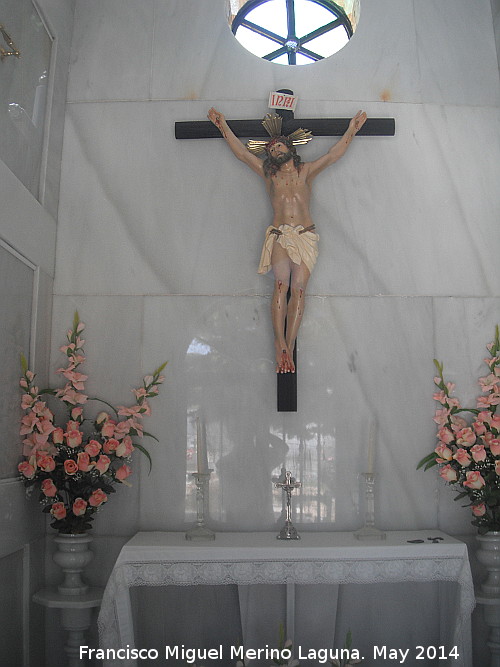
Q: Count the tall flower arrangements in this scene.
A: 2